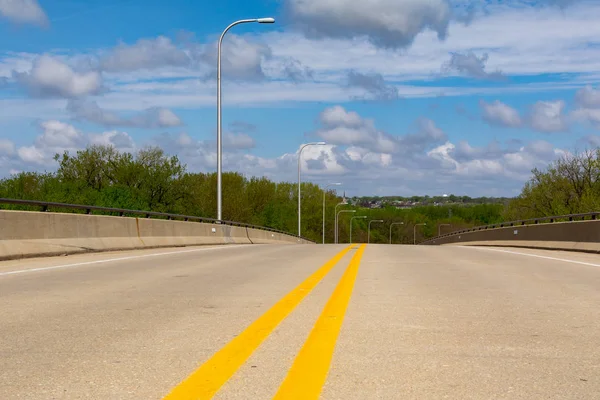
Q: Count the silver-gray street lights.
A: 10